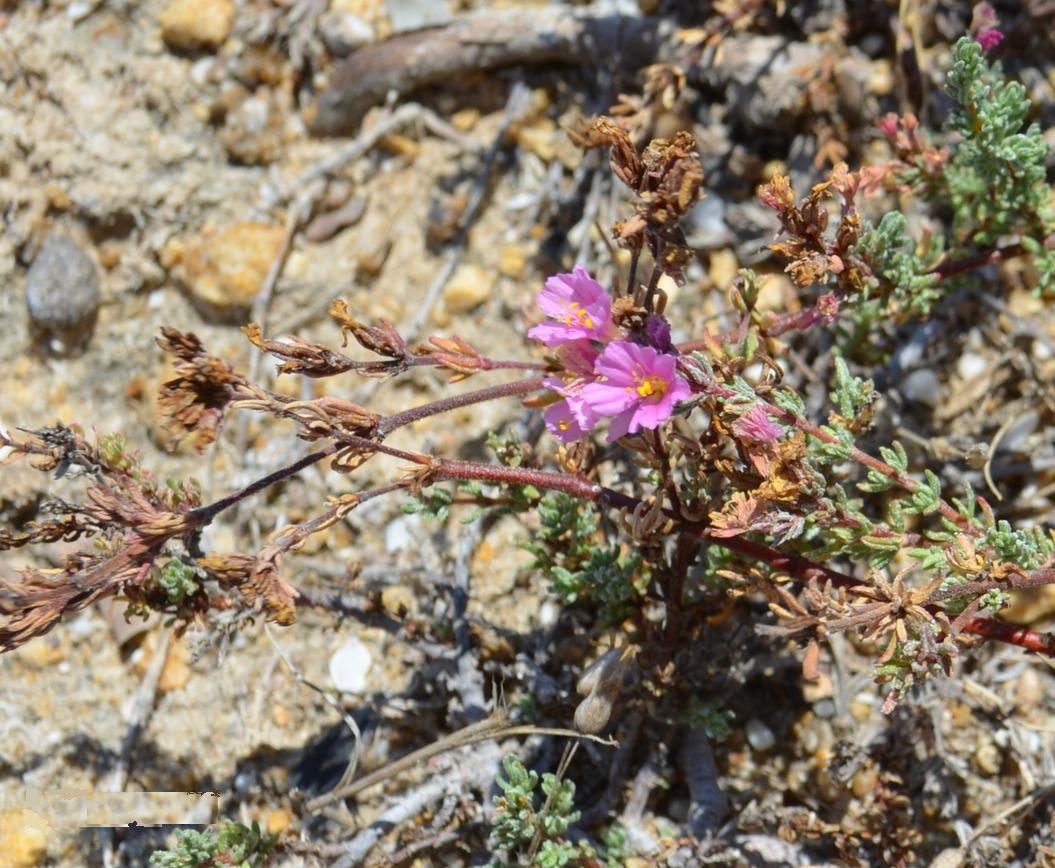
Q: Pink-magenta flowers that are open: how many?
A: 3